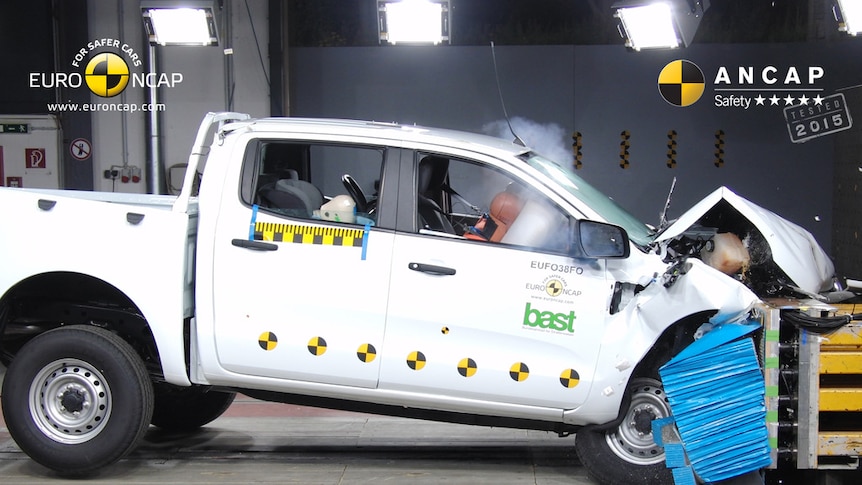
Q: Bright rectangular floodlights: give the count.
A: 4